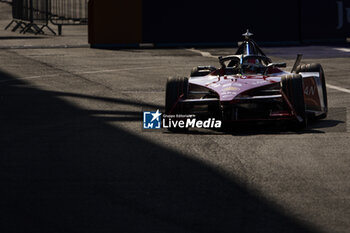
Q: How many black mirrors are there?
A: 2